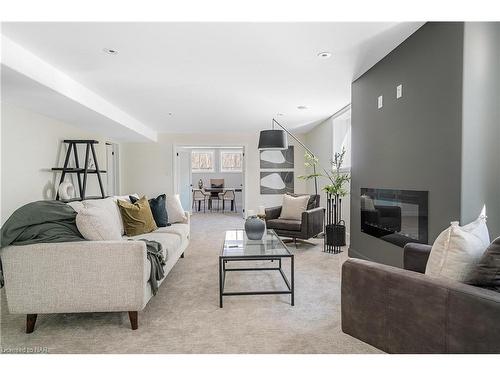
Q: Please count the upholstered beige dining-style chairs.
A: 2